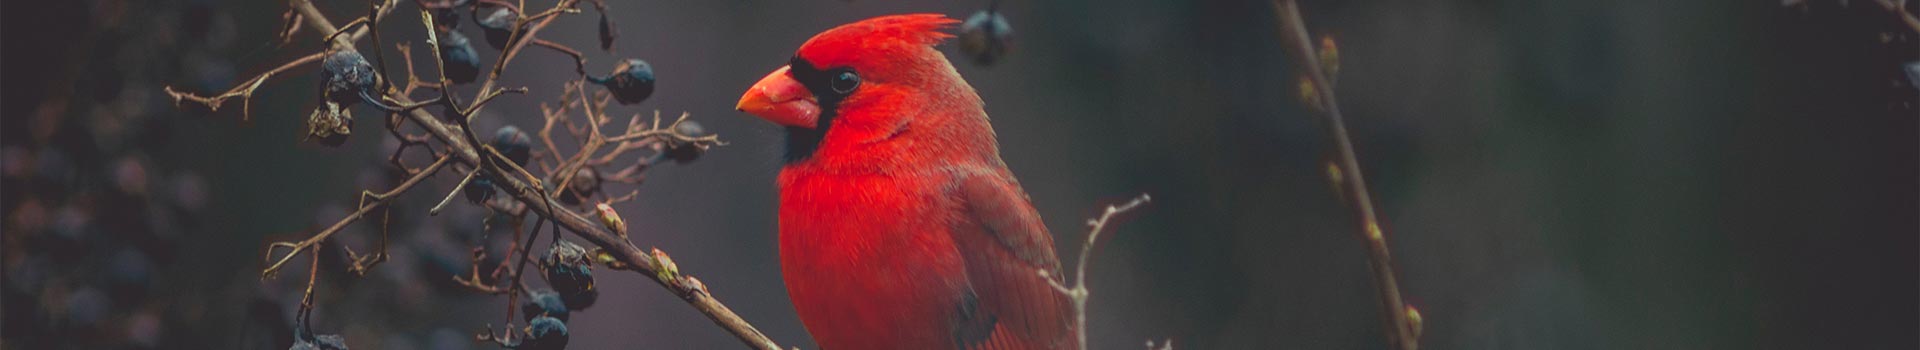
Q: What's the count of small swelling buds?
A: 9